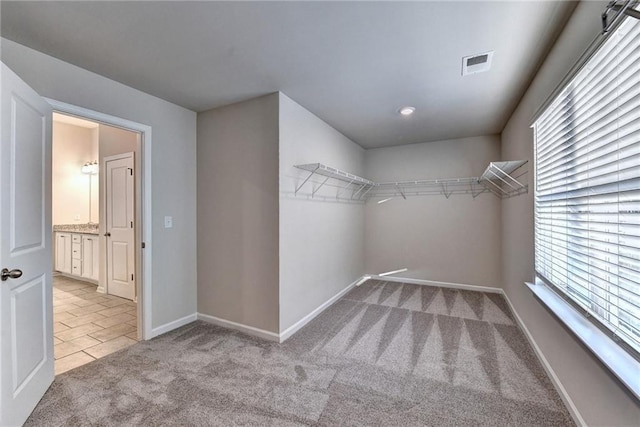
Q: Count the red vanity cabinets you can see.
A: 0